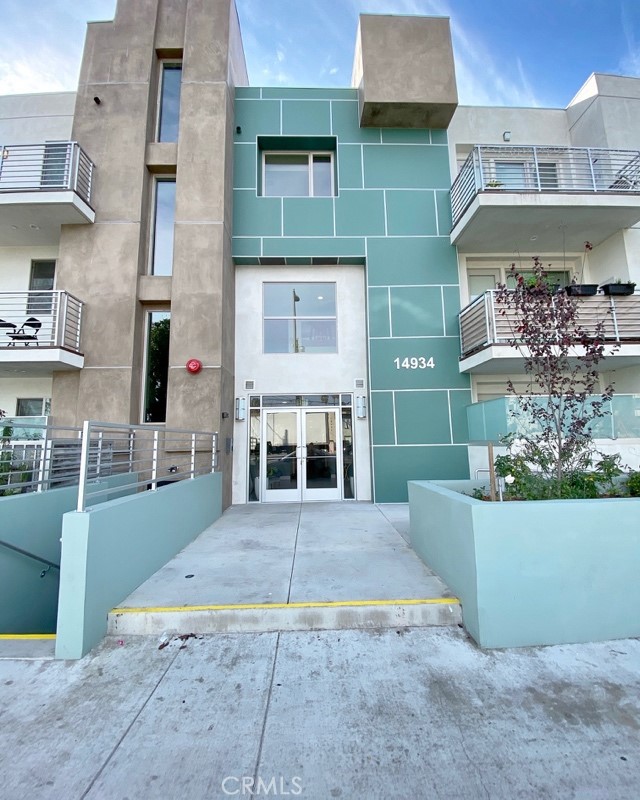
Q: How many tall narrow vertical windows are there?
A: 3